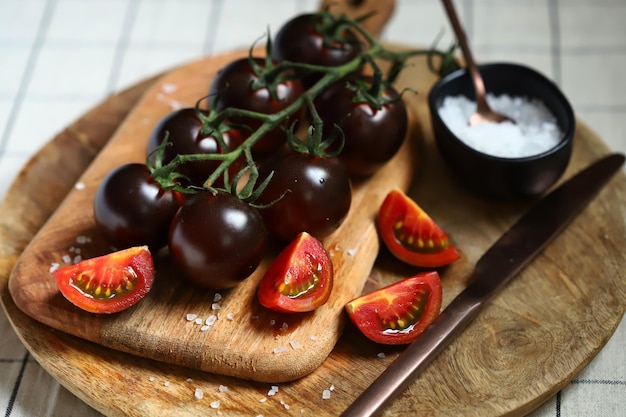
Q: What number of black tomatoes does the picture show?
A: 7